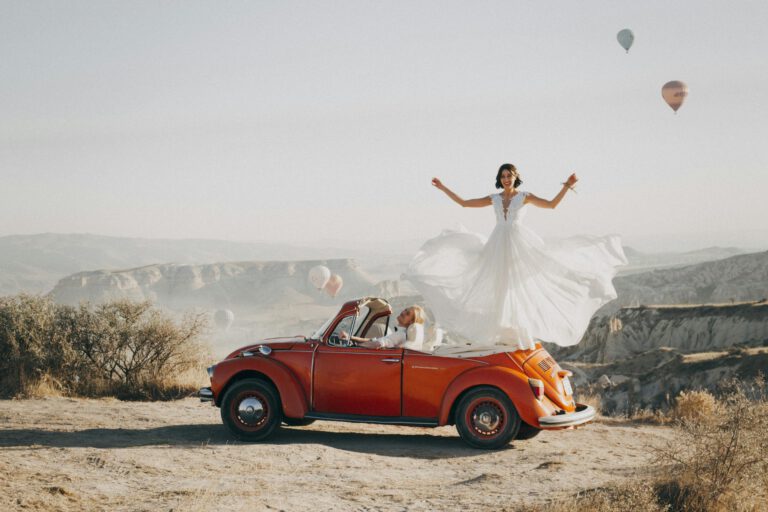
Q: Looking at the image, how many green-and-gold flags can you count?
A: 0